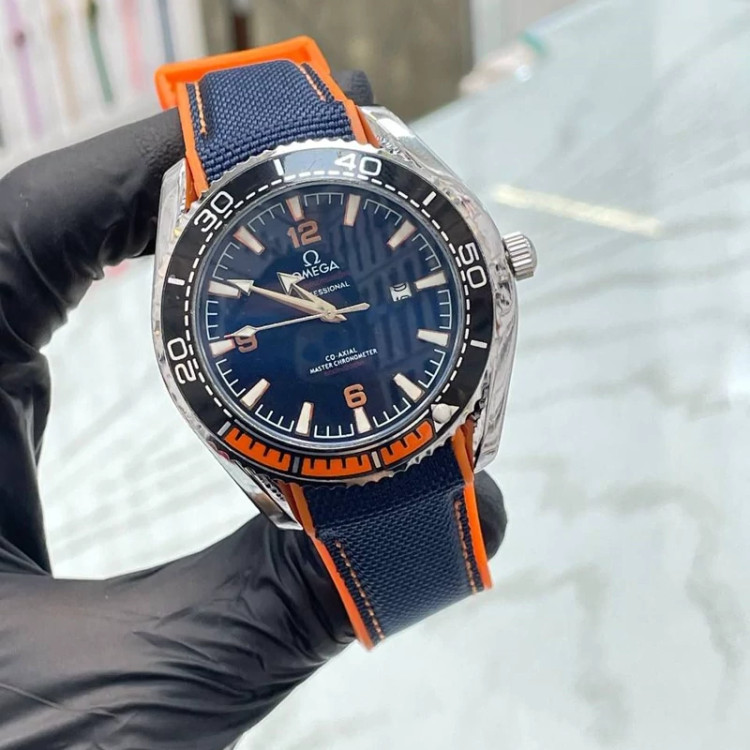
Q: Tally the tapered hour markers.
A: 12